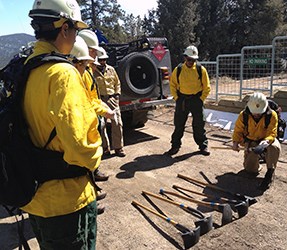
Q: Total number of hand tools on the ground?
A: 5